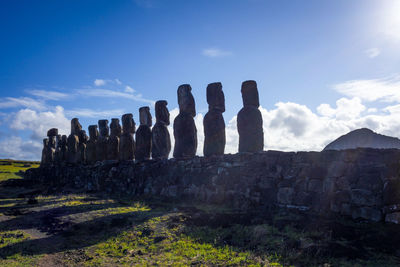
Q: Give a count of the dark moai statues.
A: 15